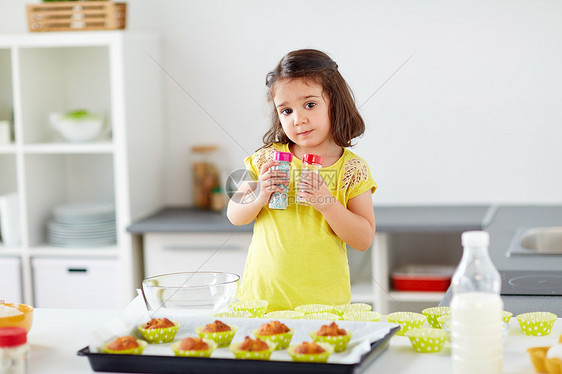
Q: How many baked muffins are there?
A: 8